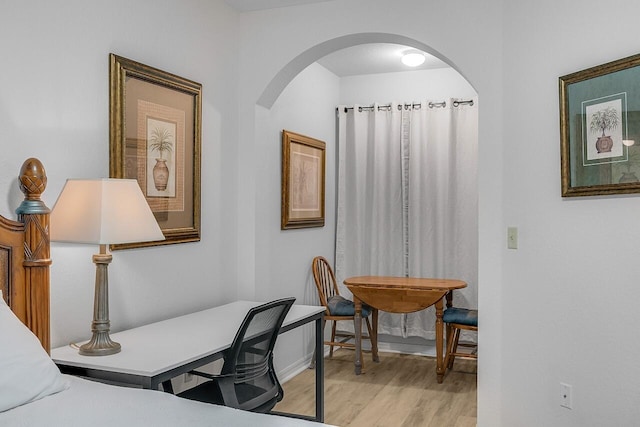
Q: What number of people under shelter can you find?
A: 0